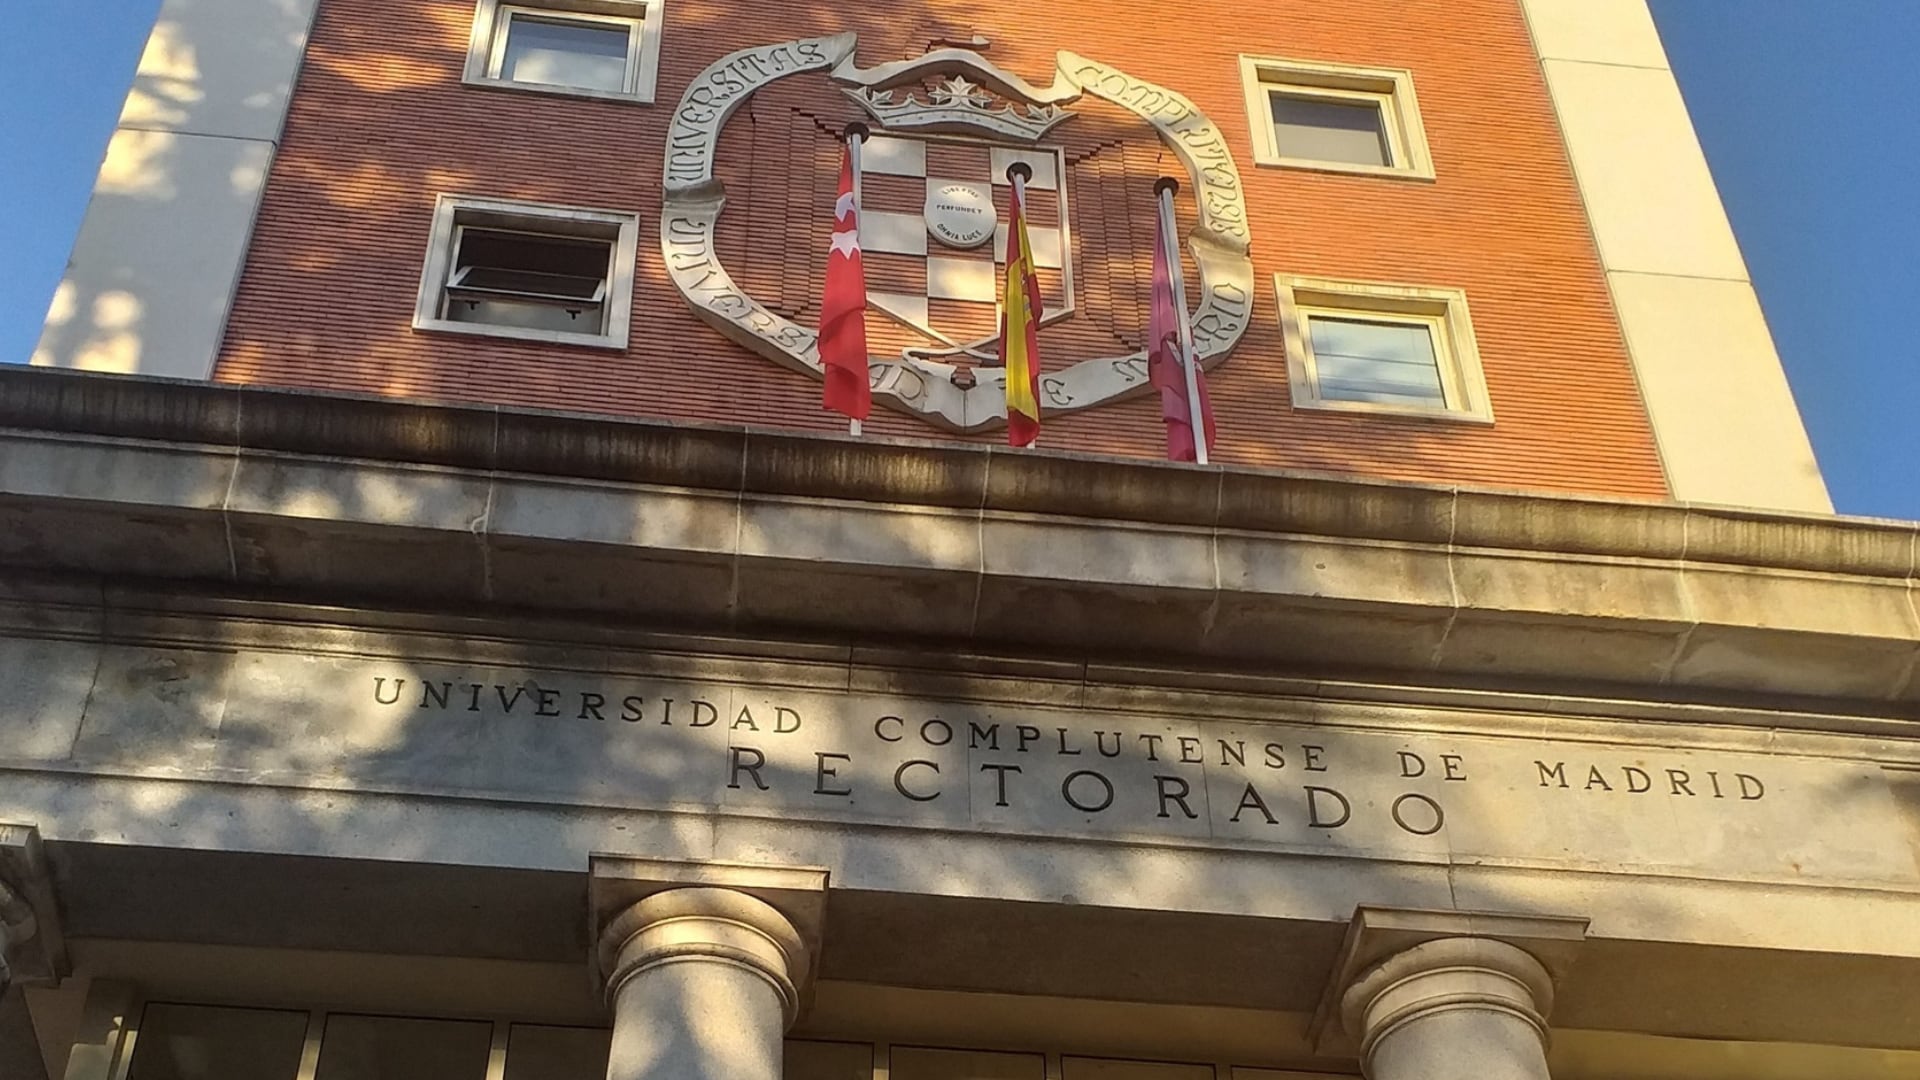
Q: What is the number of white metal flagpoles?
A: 3